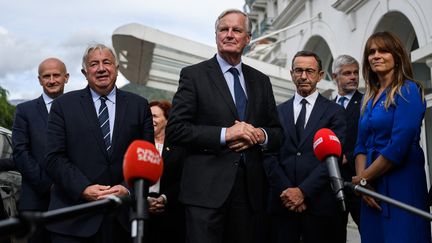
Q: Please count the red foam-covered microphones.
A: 2